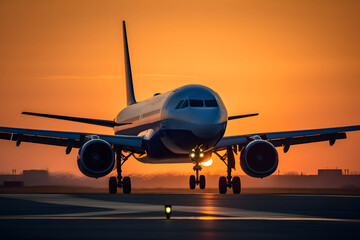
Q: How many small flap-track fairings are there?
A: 4